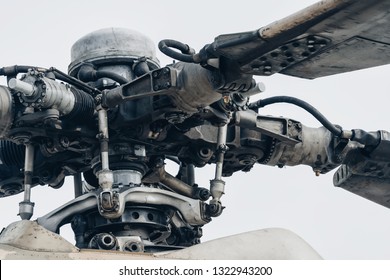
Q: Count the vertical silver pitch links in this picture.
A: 3